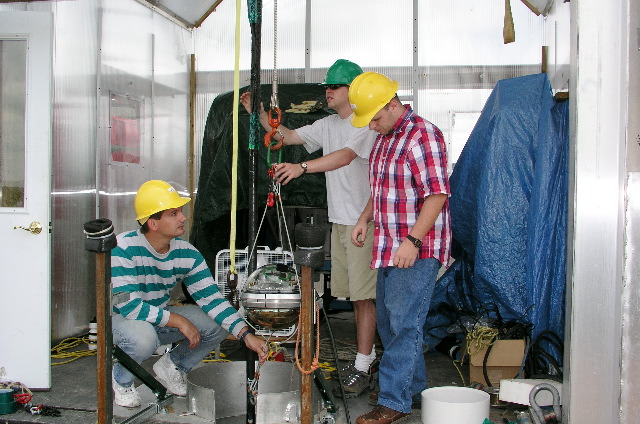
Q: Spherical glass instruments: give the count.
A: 1